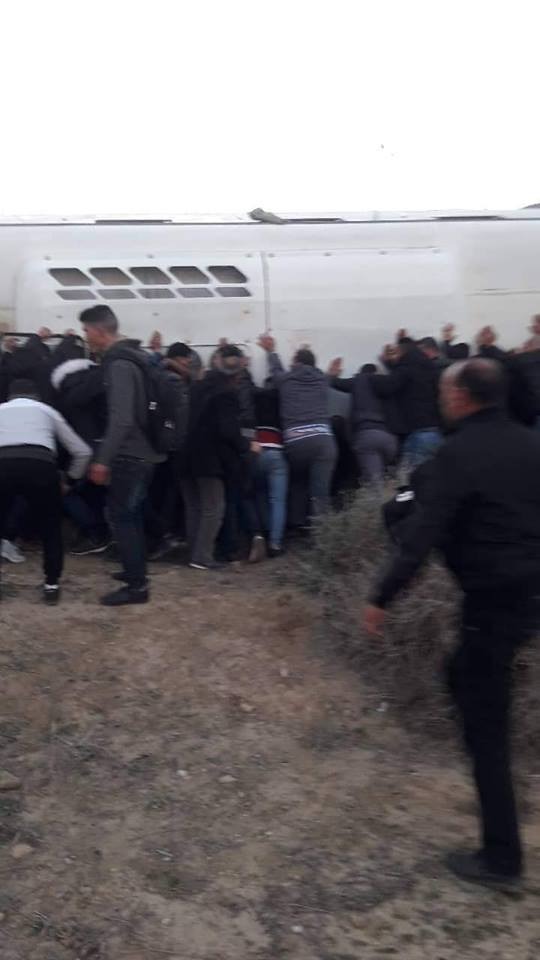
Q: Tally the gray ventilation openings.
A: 10